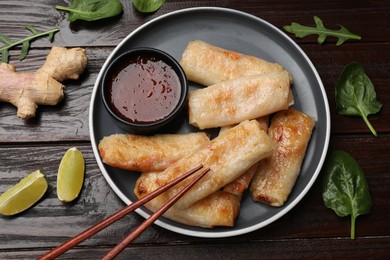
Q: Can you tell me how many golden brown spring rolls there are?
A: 7